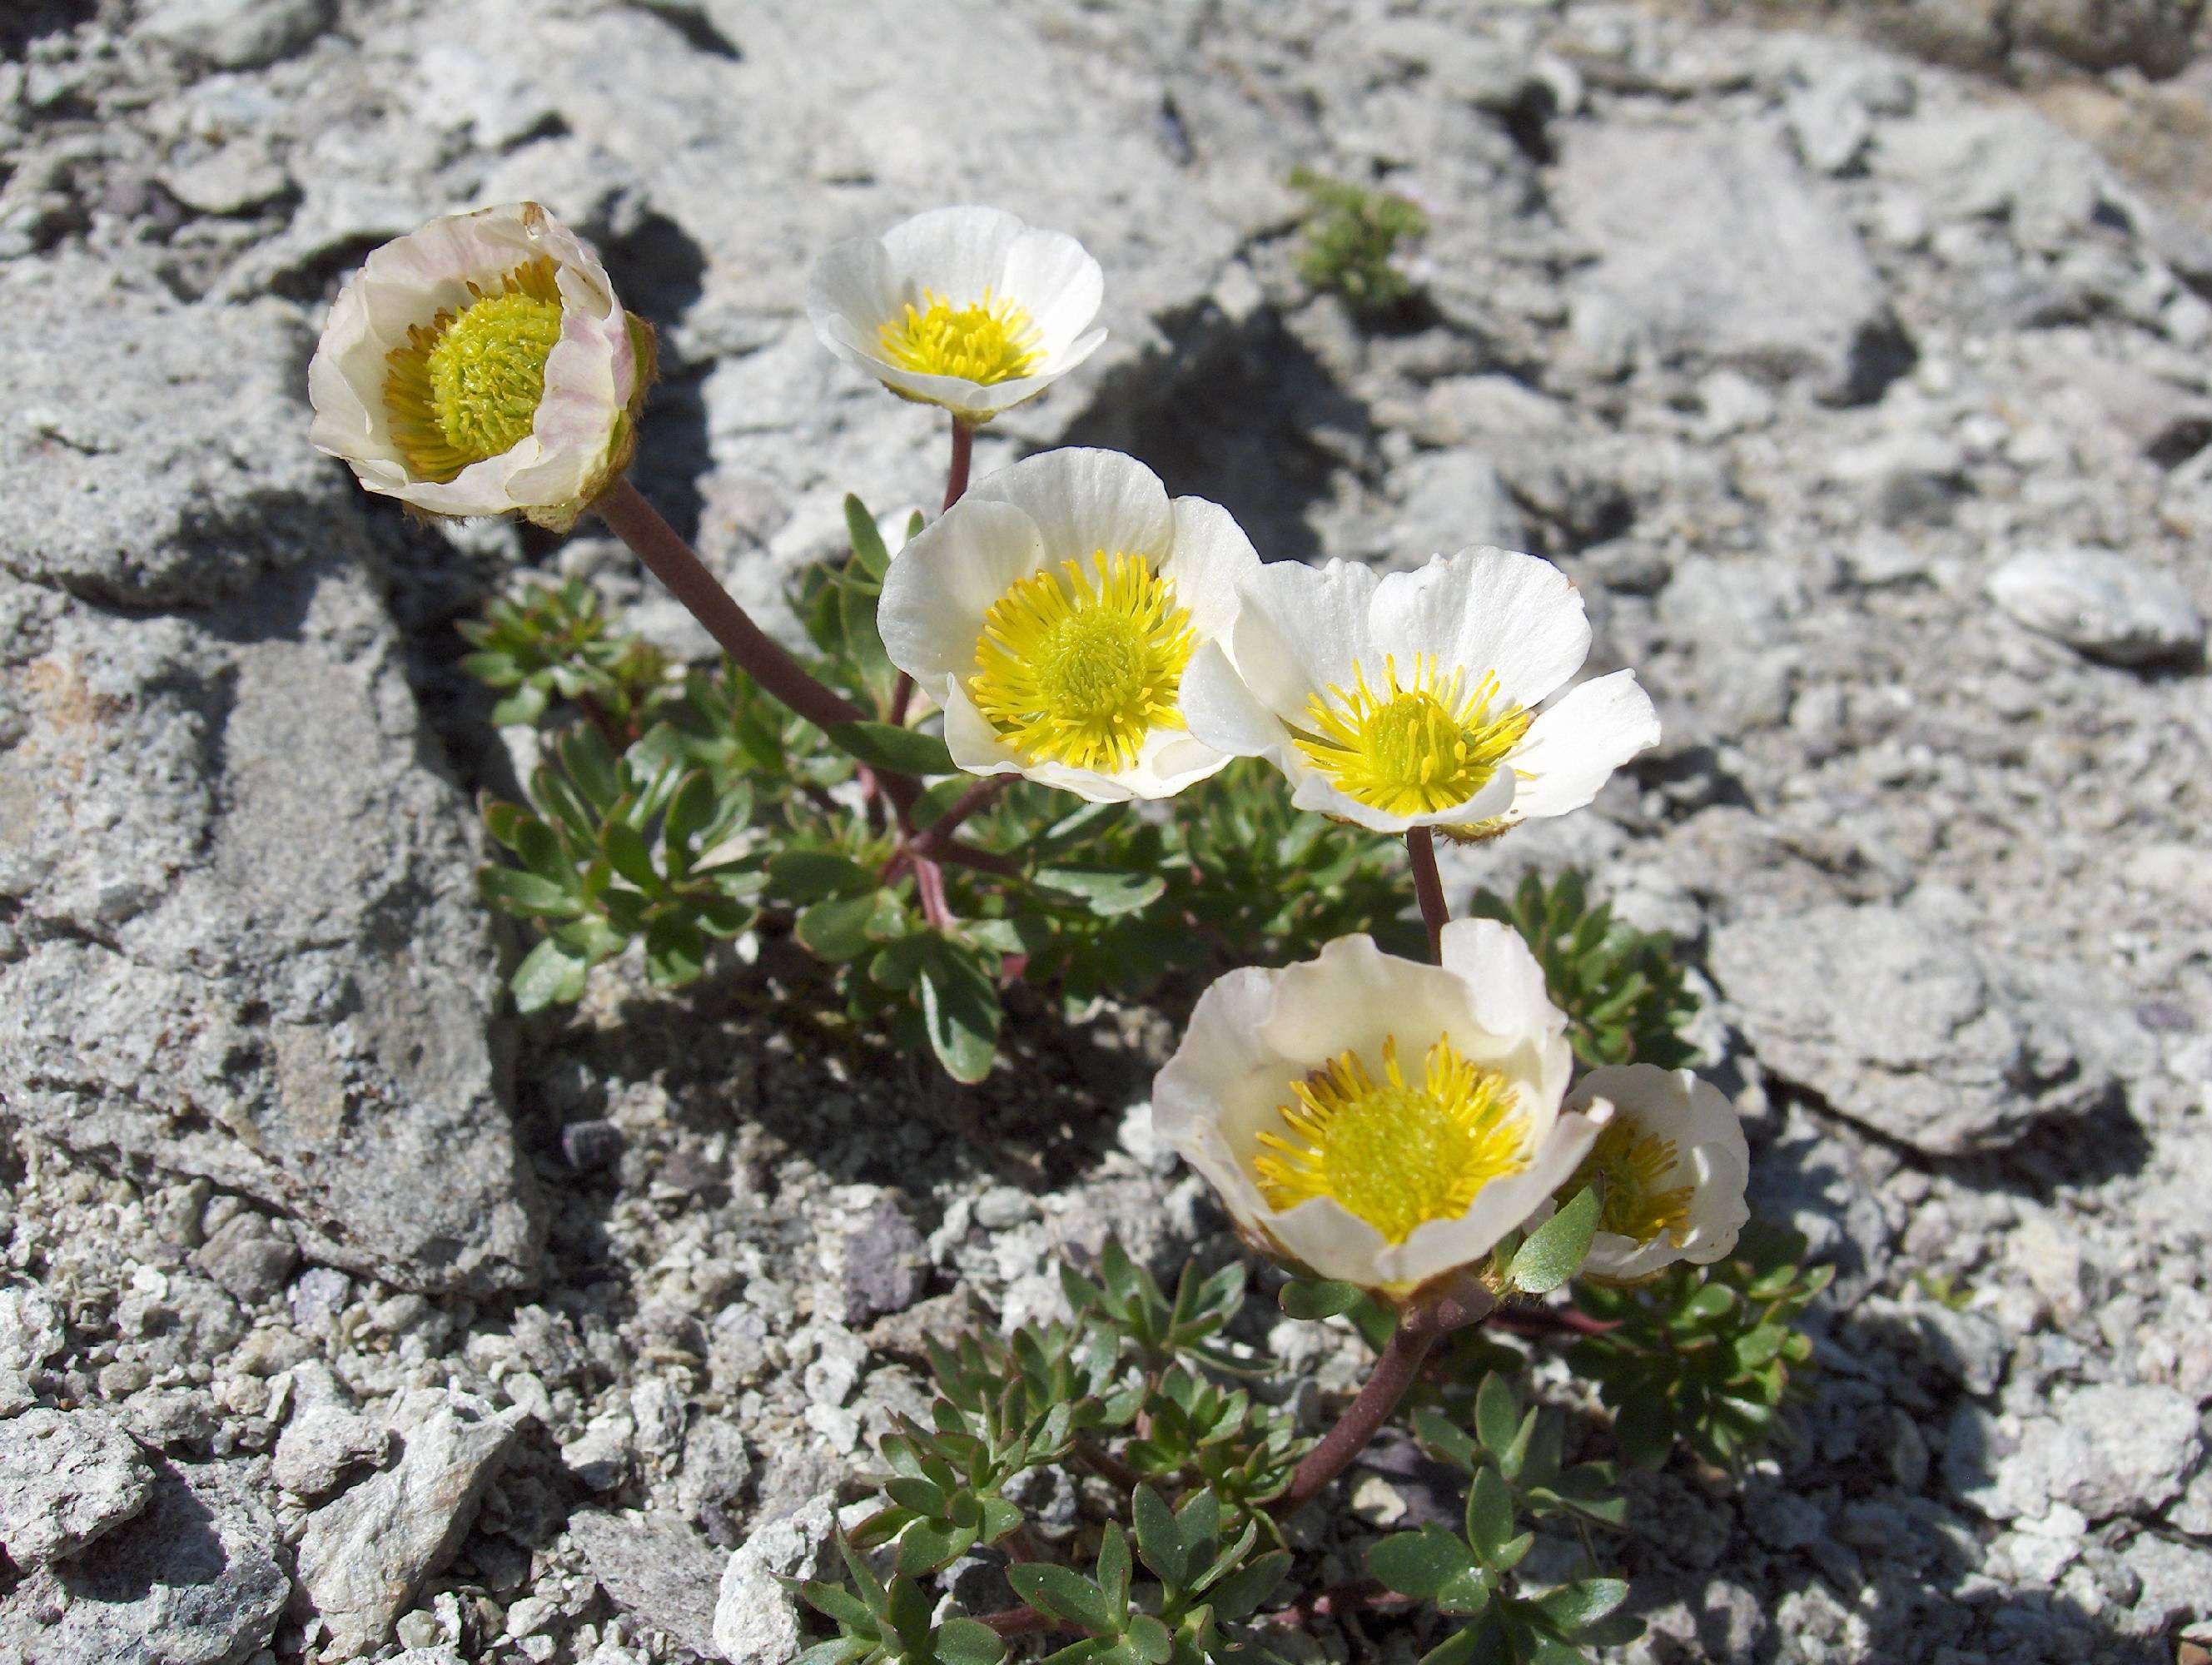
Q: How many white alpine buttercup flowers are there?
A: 6